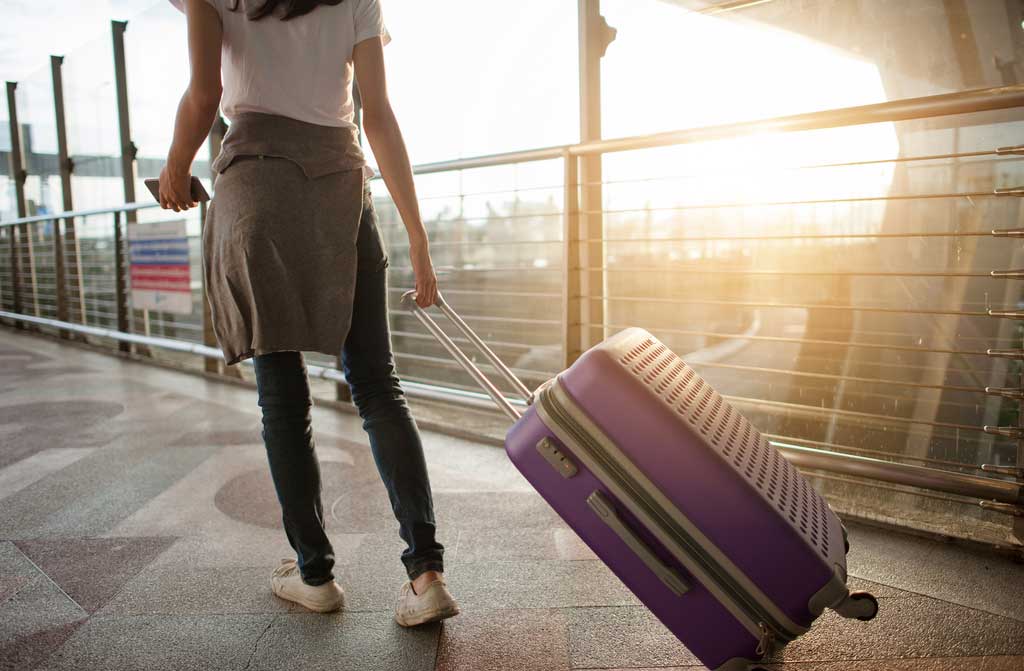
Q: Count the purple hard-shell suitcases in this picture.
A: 1